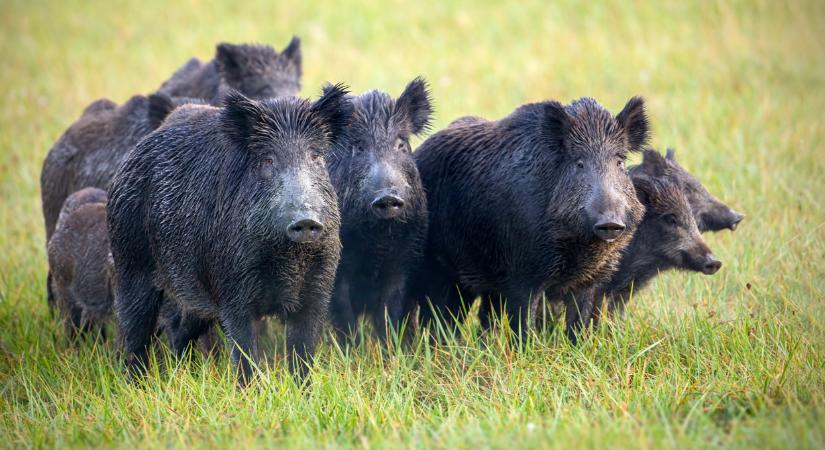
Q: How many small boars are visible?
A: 3